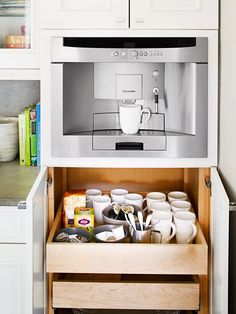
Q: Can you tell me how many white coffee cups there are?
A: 11